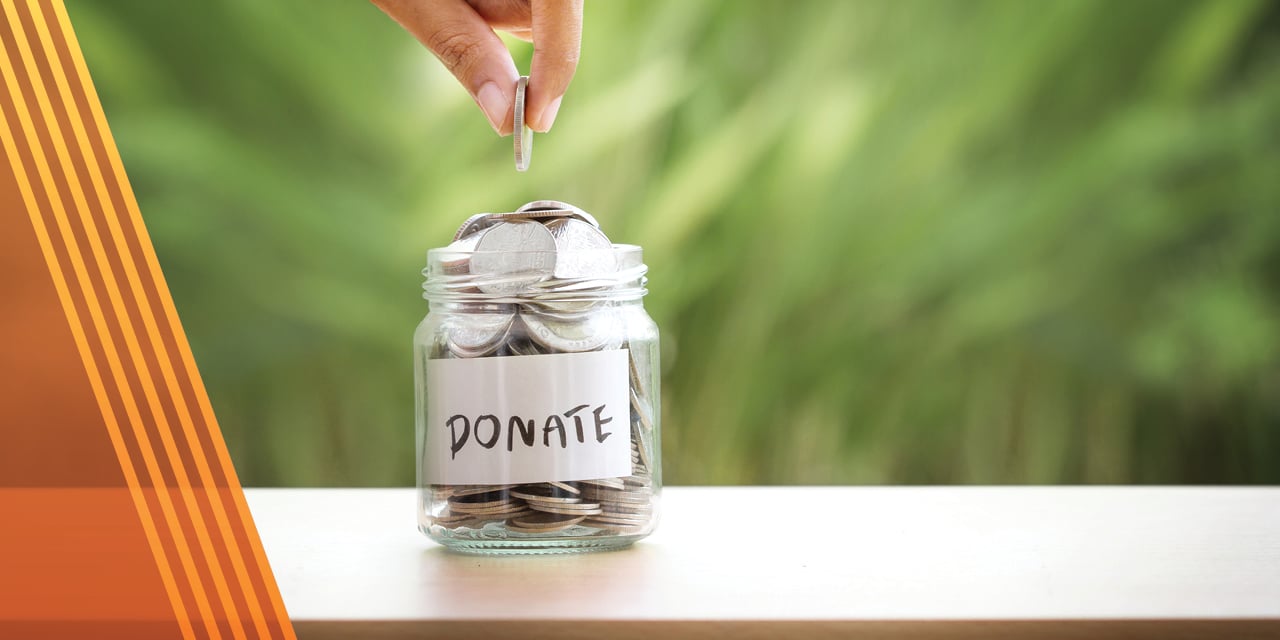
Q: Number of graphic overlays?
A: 1